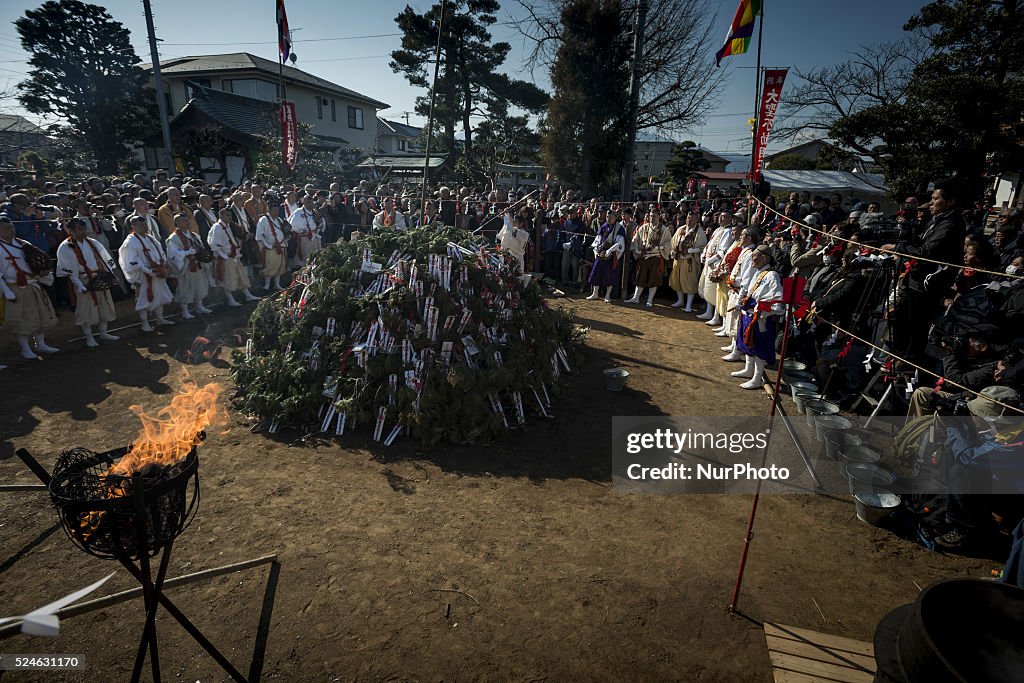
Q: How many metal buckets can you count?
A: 11